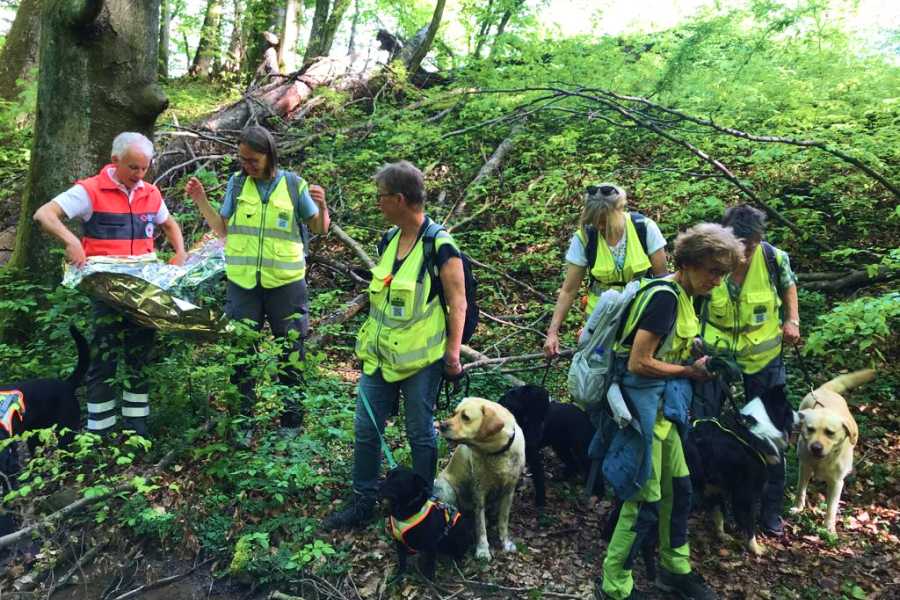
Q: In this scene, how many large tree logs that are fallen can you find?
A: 1